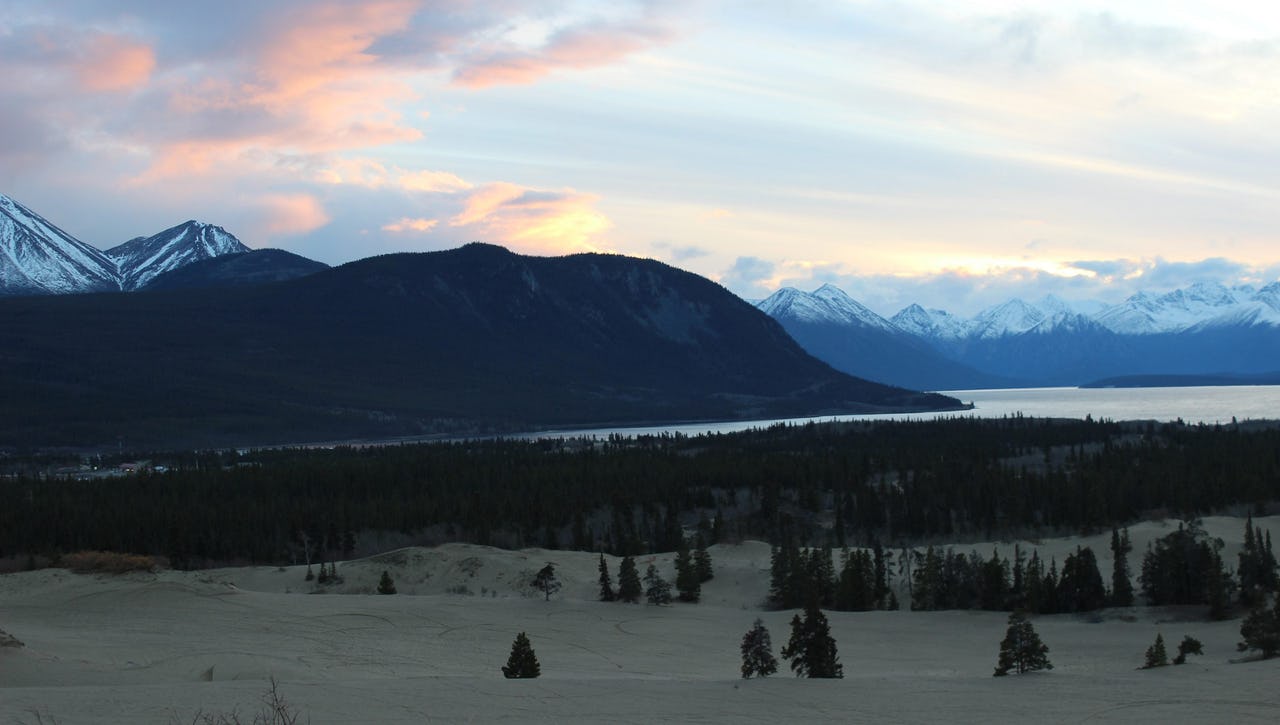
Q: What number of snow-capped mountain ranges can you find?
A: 2